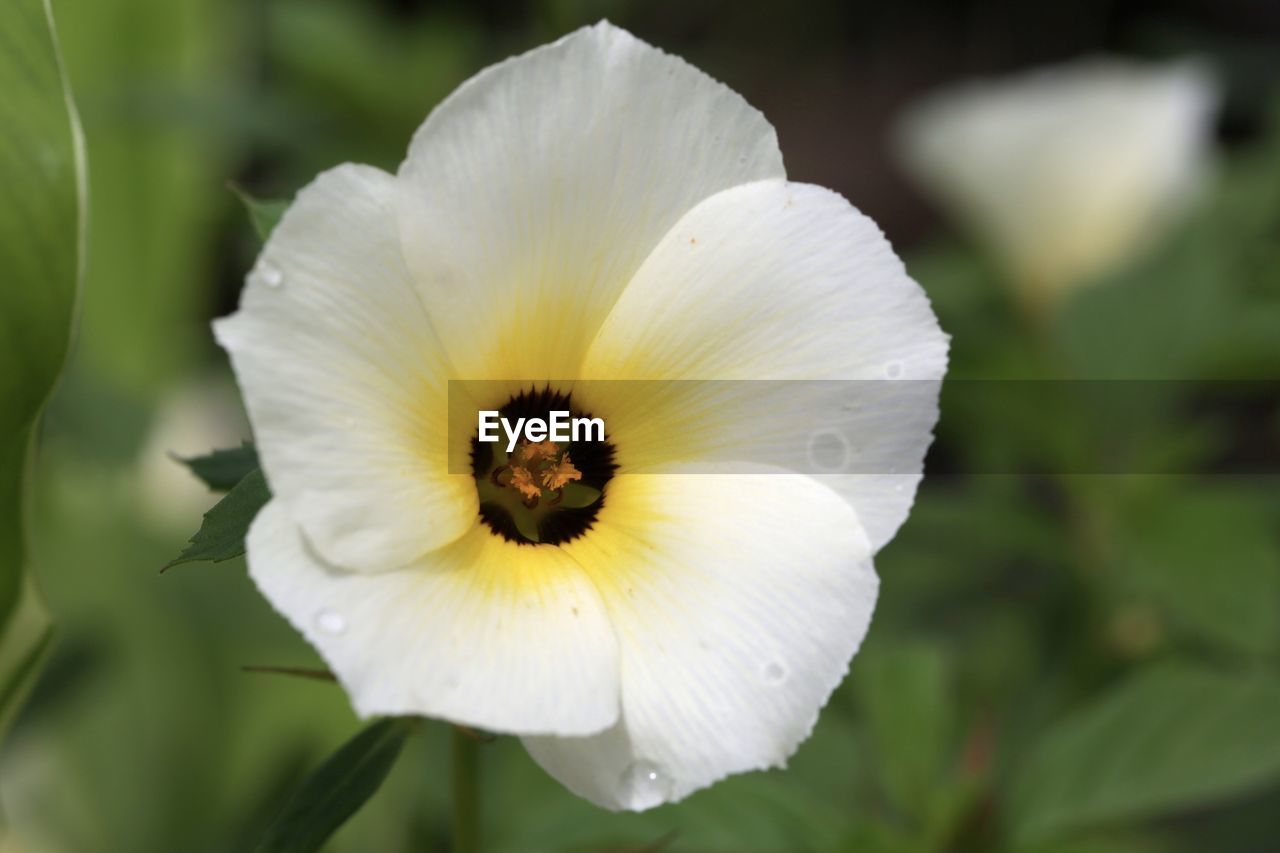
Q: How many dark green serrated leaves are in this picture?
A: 2